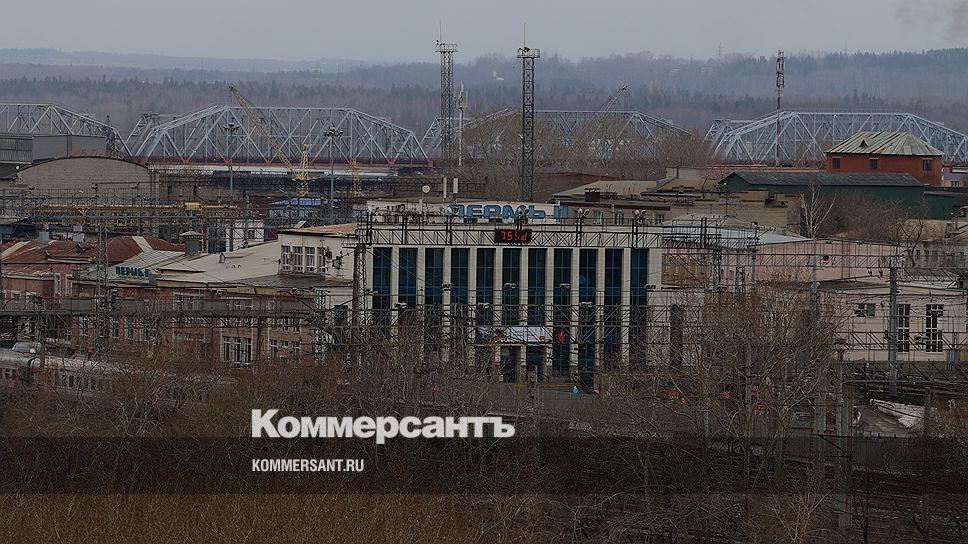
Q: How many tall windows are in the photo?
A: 11